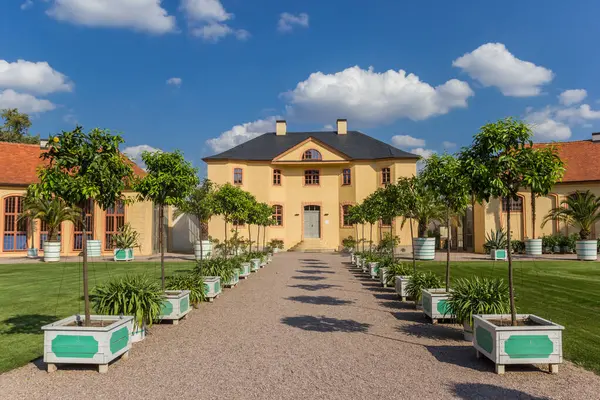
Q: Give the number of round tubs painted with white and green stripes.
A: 6